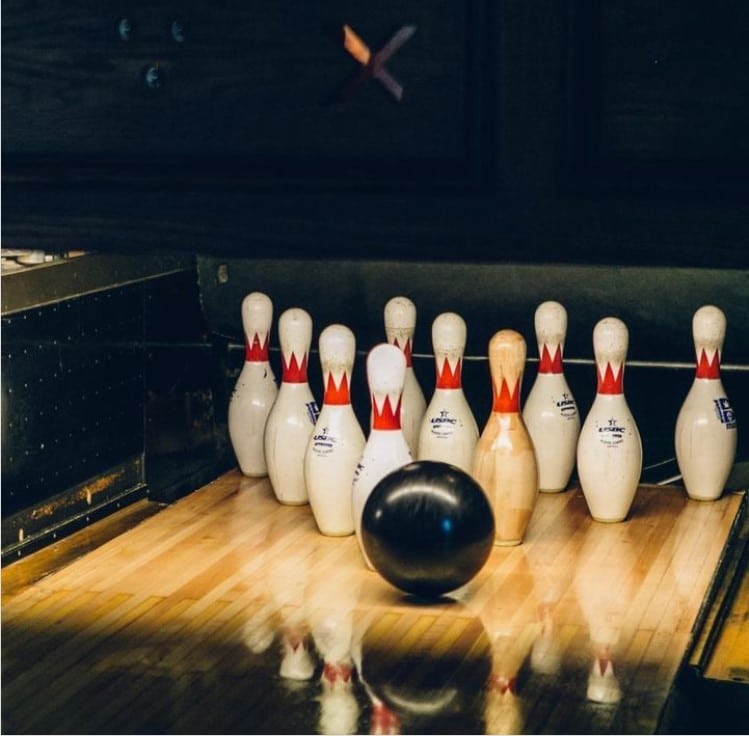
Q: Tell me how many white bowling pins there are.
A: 9